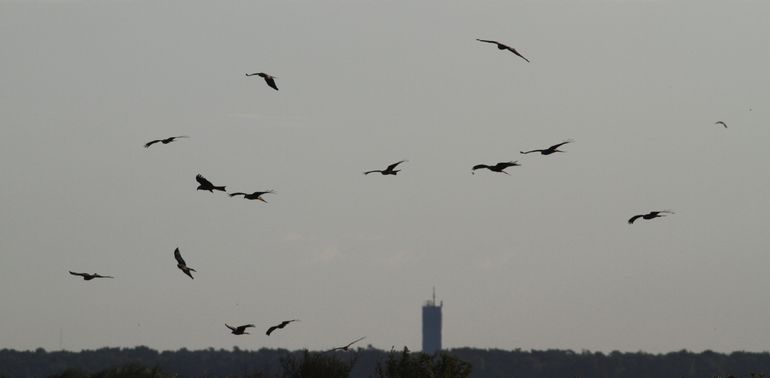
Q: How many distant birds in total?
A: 15